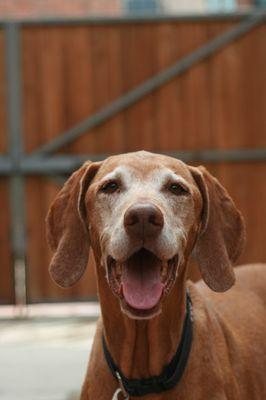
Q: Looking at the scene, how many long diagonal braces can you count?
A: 1